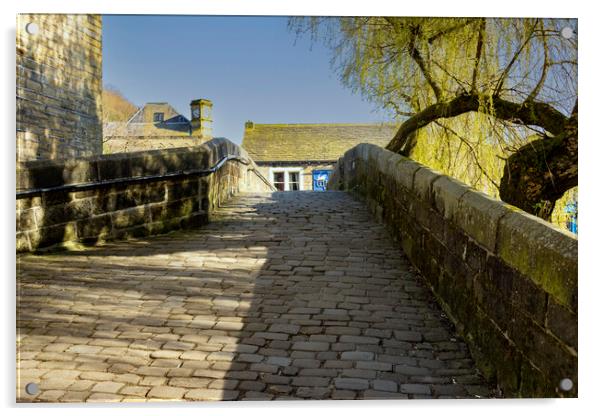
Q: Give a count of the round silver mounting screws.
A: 4